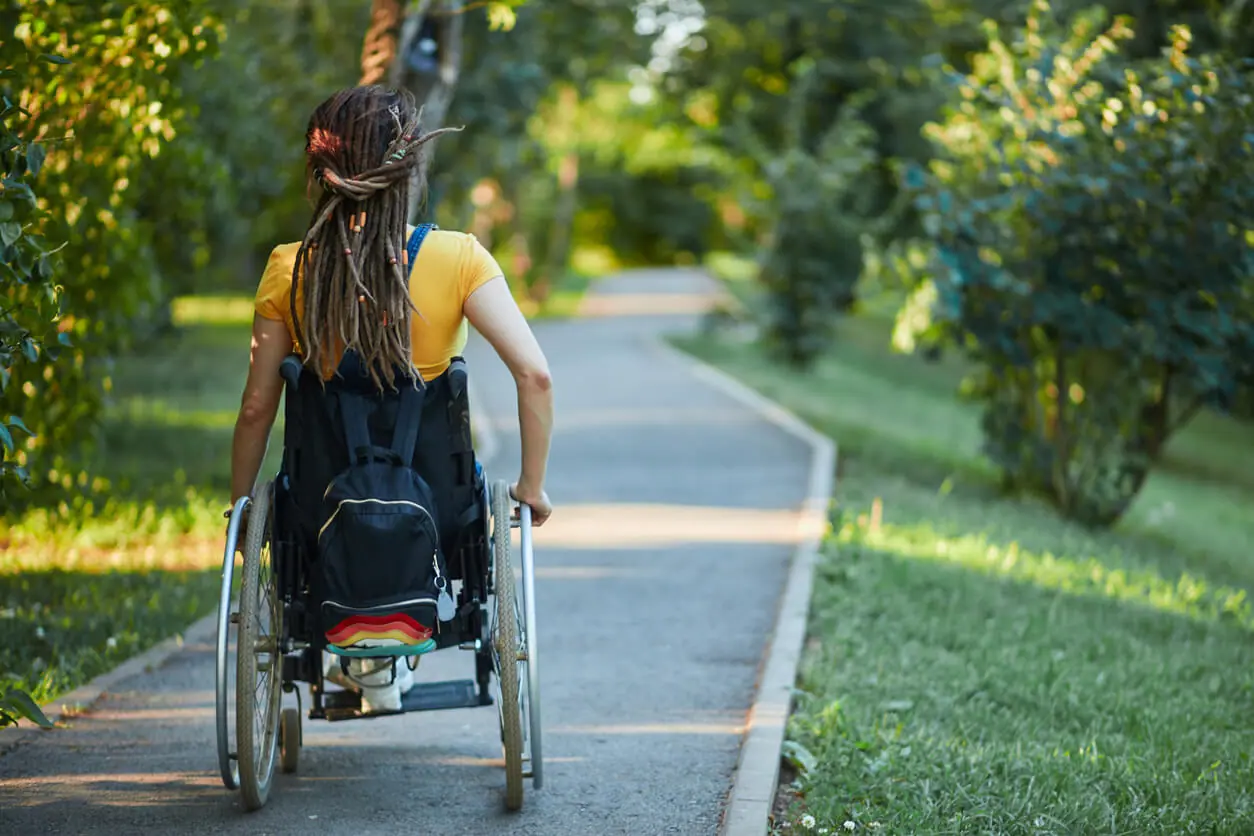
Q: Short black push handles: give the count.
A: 2